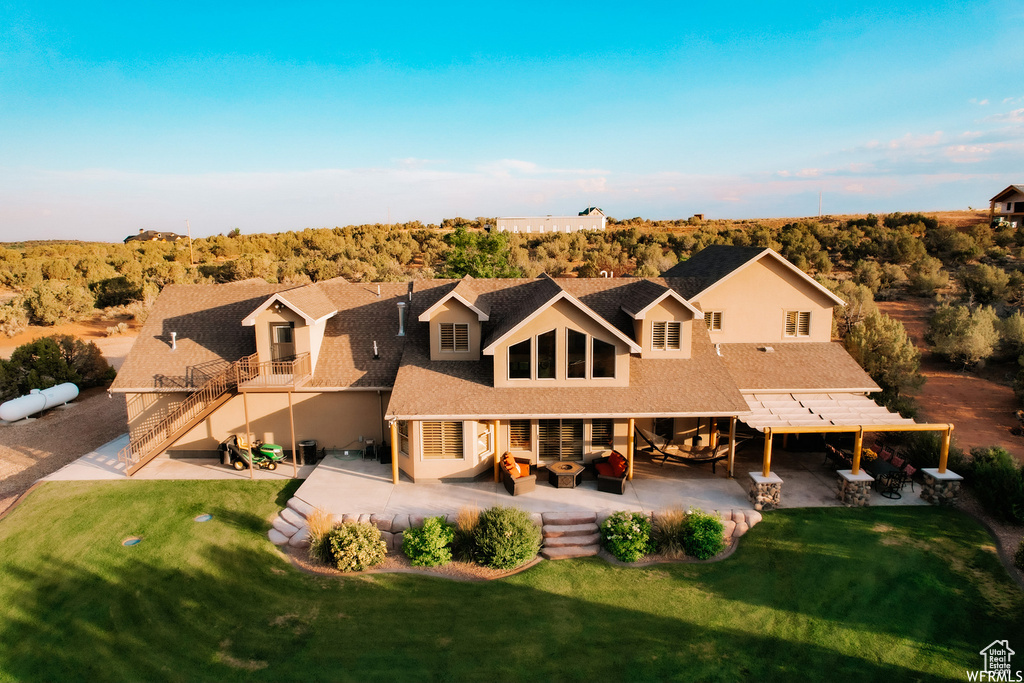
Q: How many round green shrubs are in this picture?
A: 5